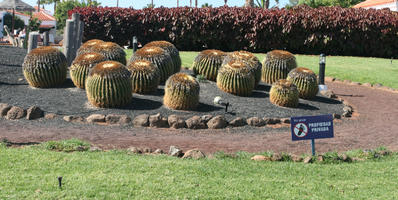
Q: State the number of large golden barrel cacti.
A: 15